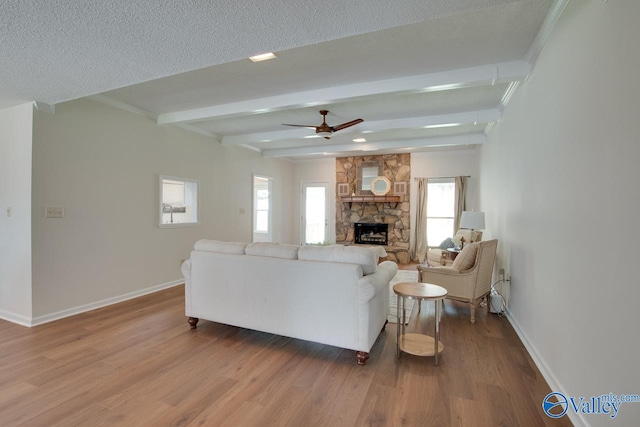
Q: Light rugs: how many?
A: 1